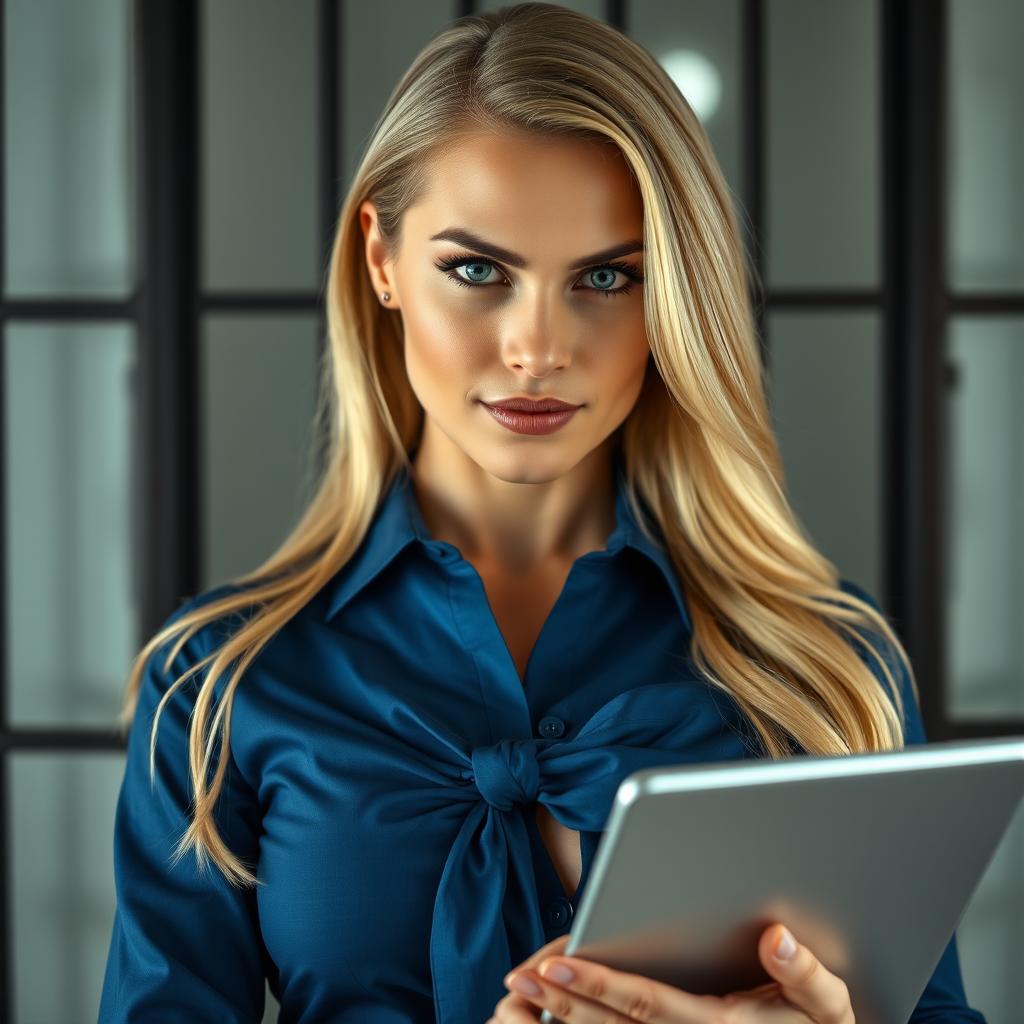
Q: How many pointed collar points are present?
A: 2